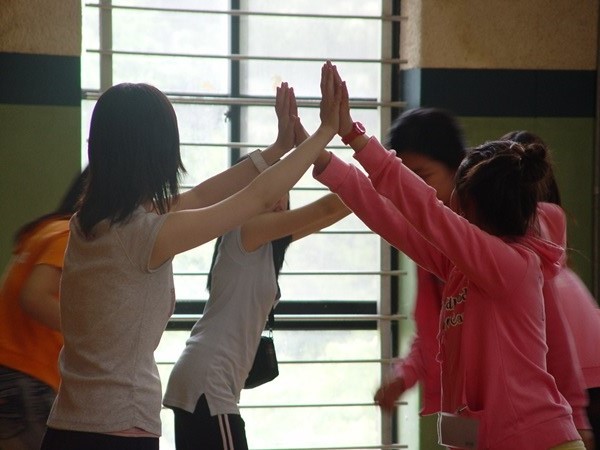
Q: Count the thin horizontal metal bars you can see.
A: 11